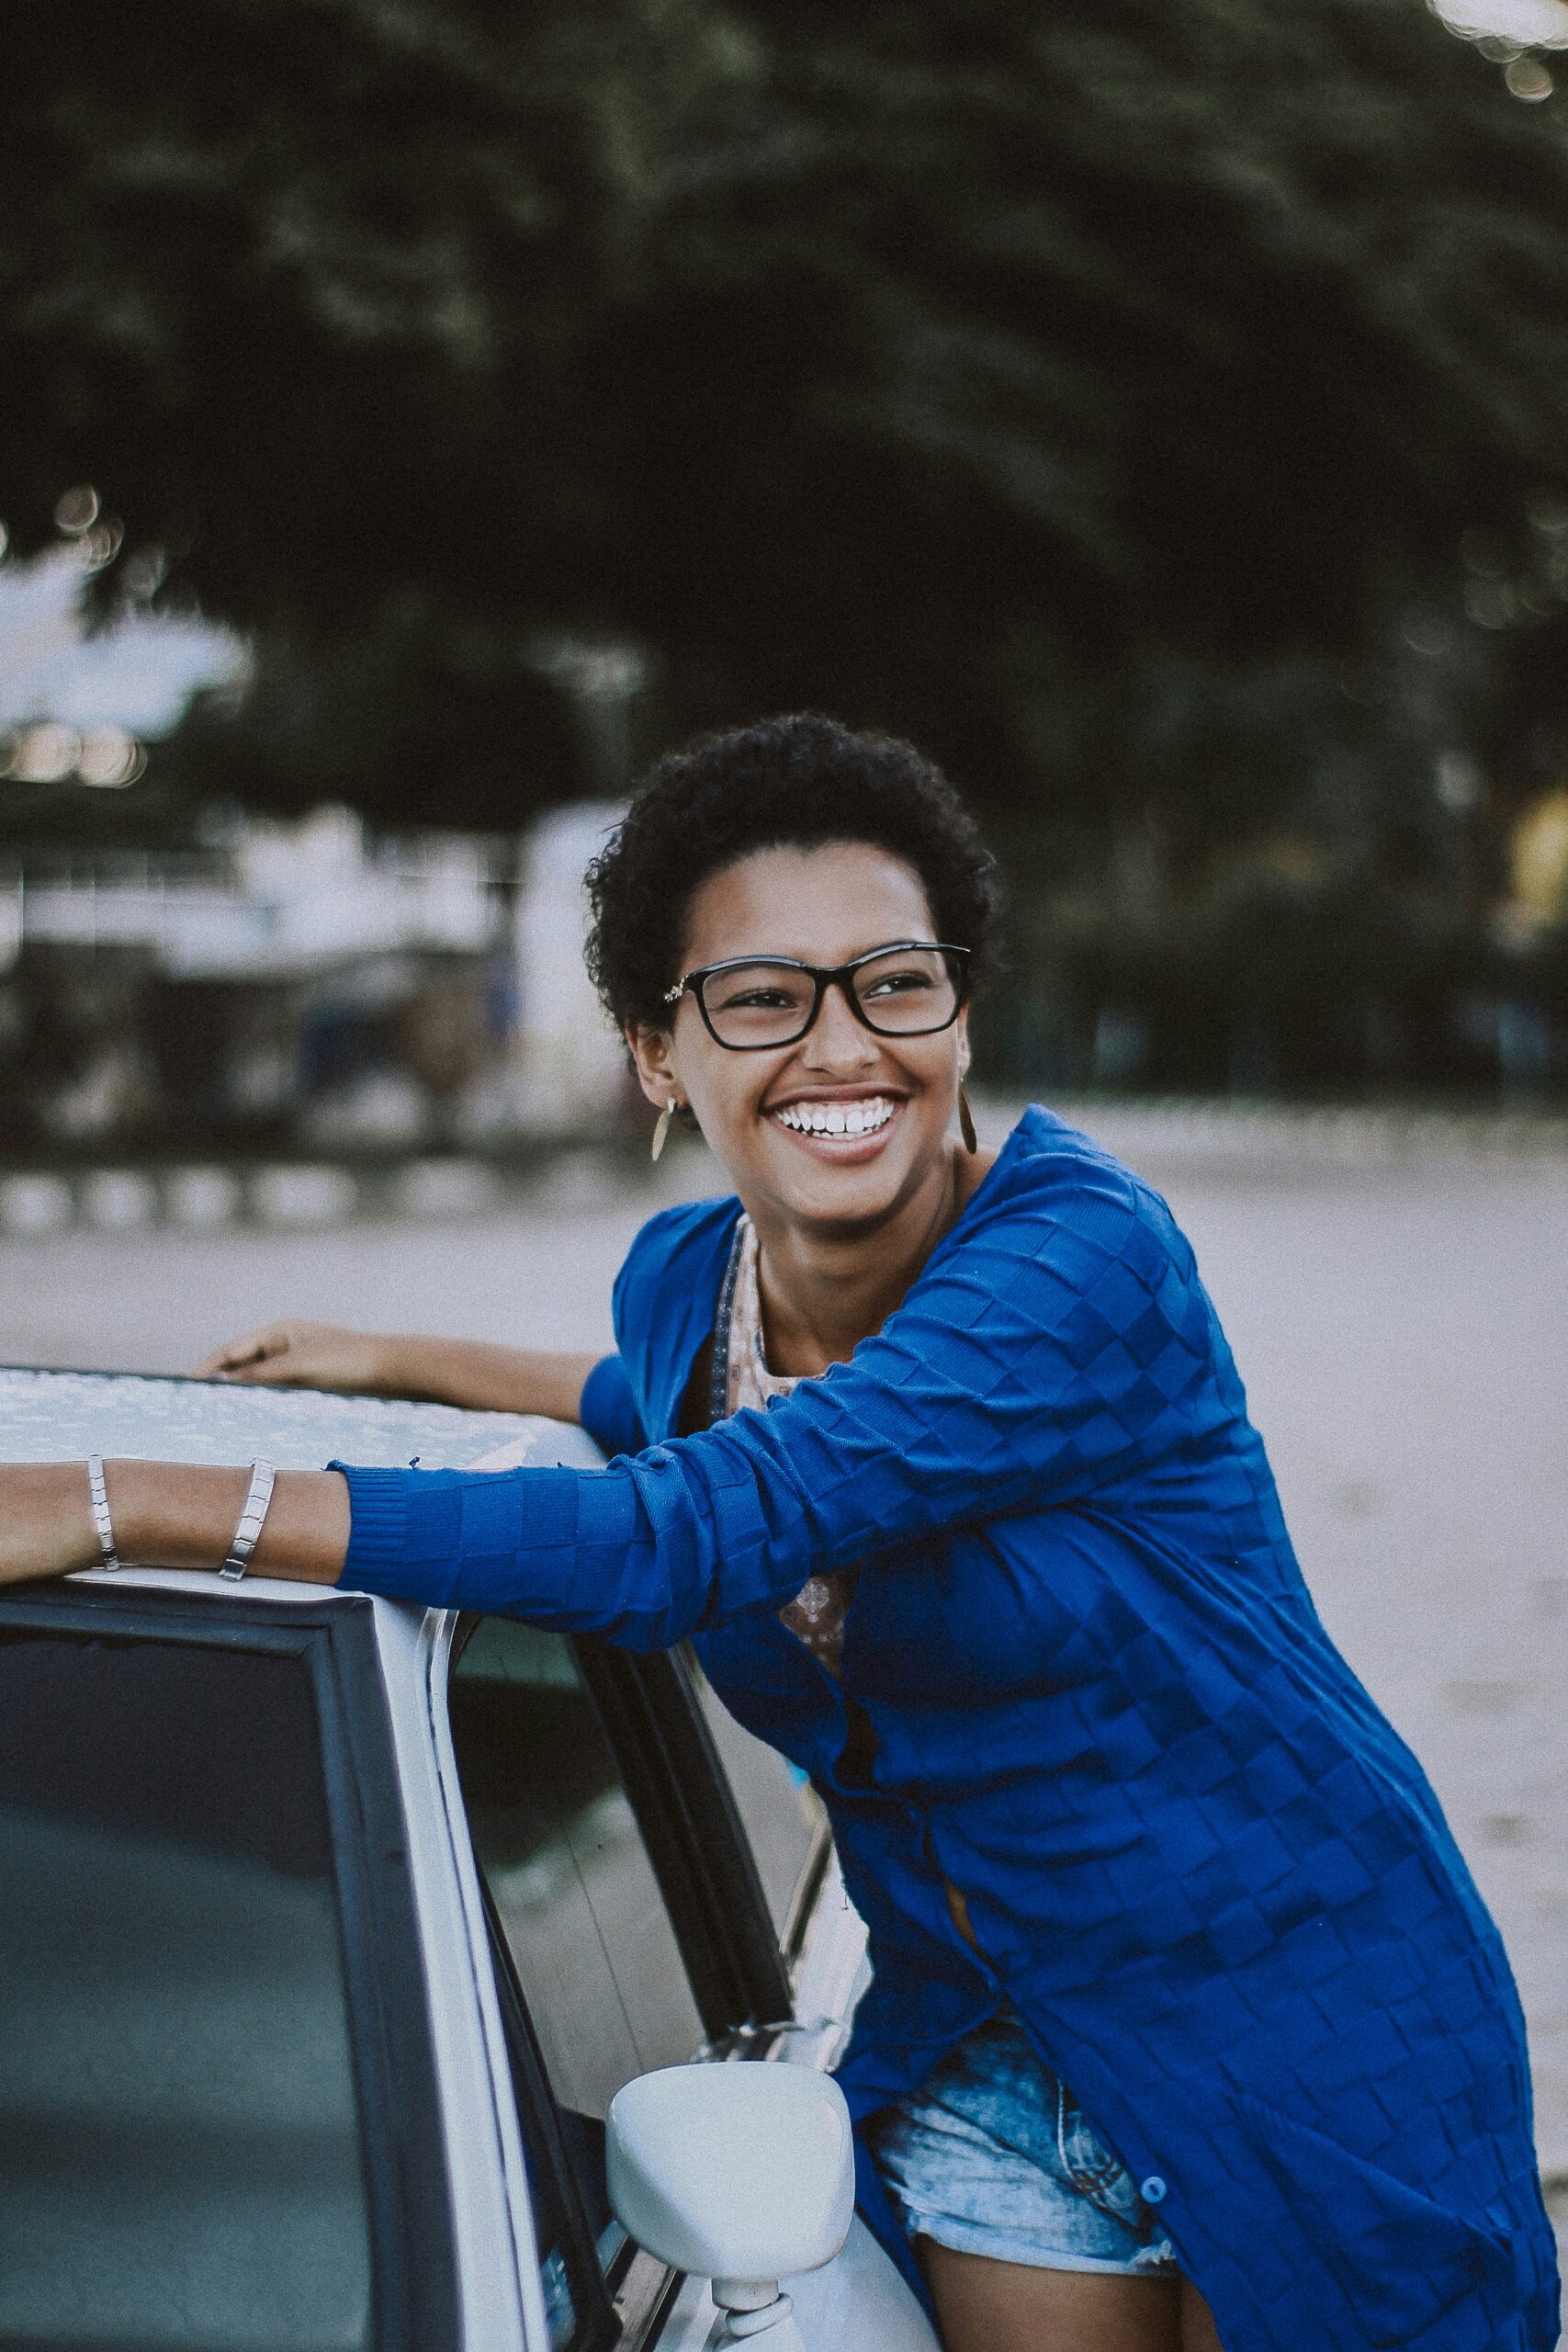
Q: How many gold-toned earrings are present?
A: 2